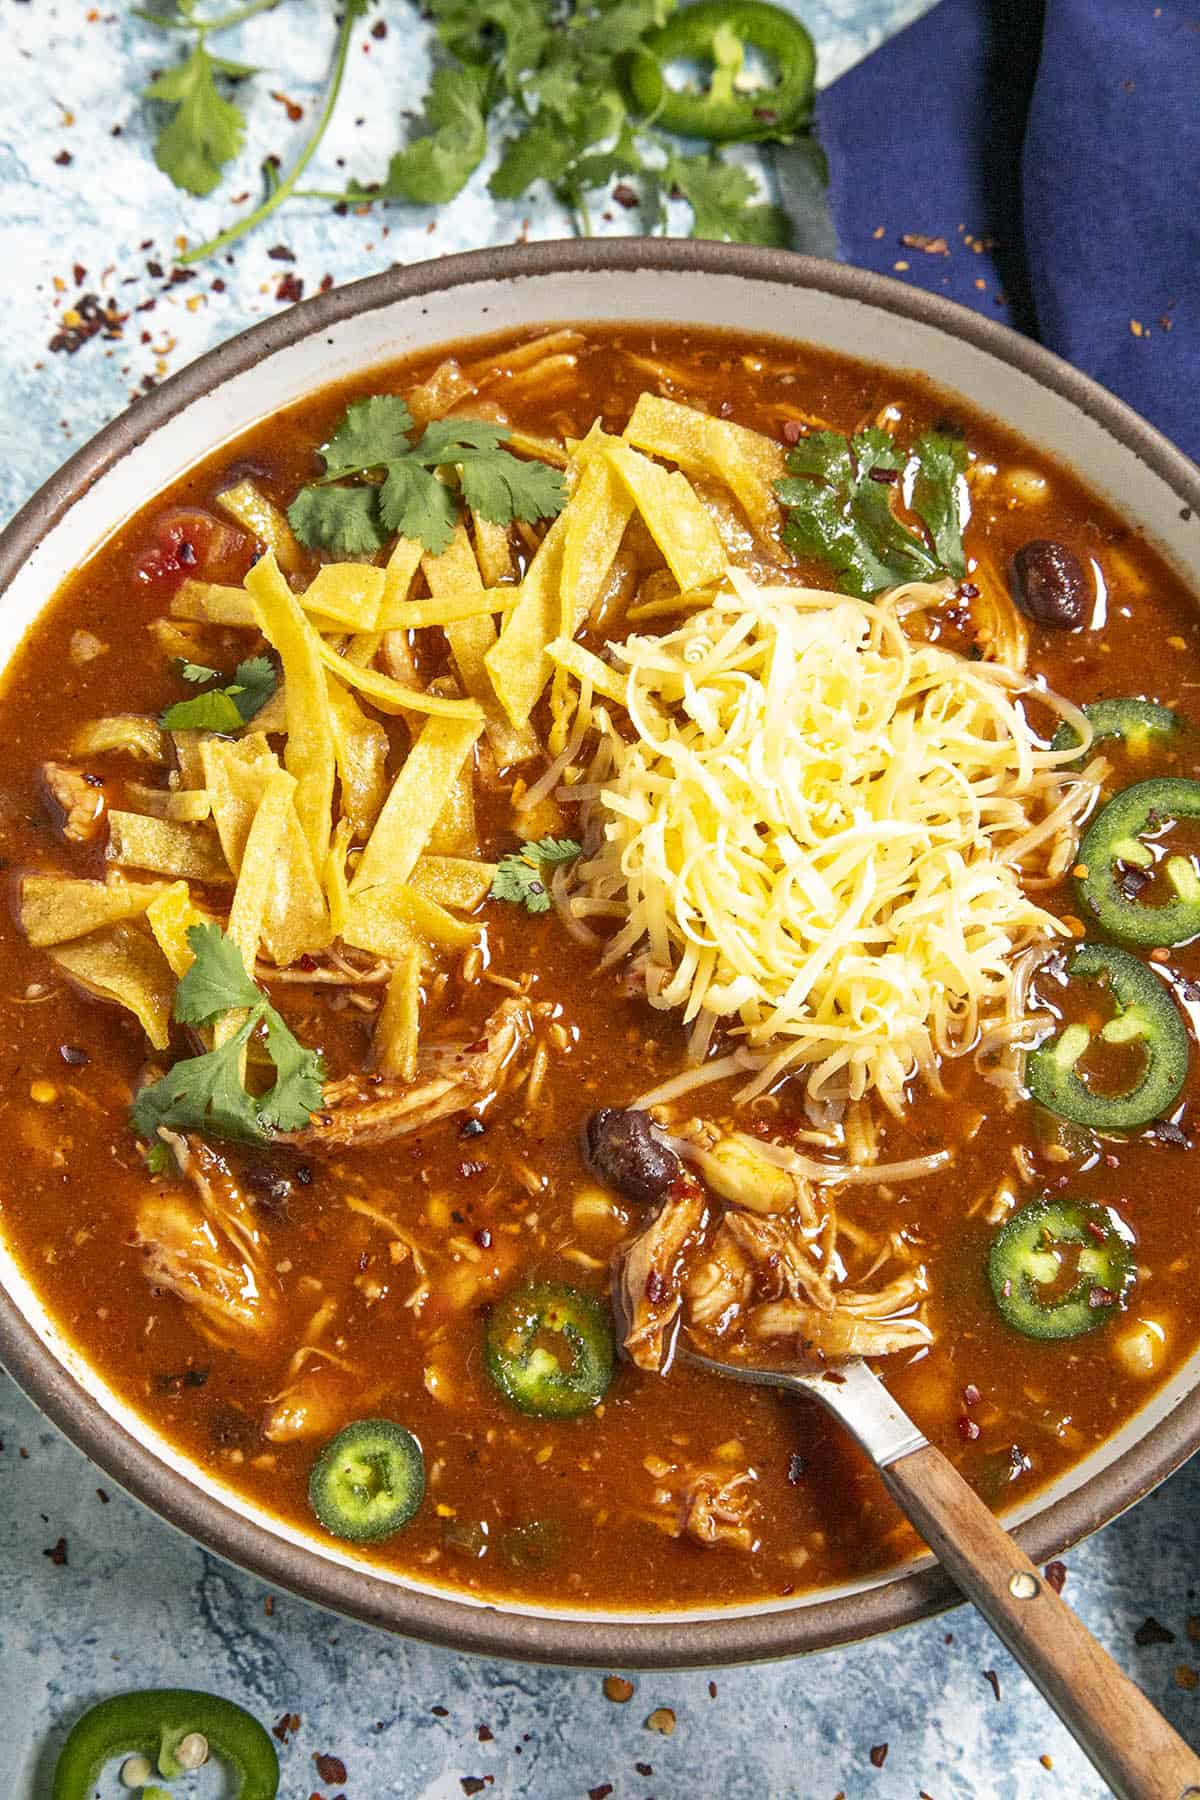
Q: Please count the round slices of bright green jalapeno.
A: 8